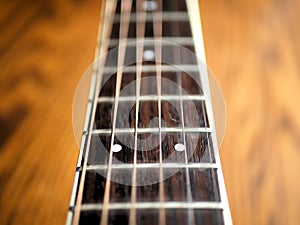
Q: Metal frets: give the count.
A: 7